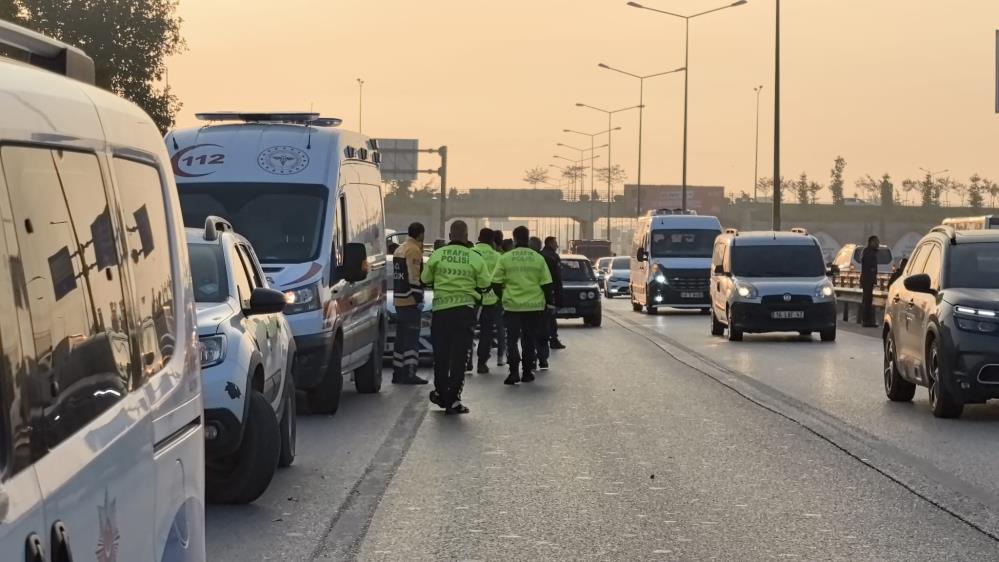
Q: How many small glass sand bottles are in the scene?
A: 0